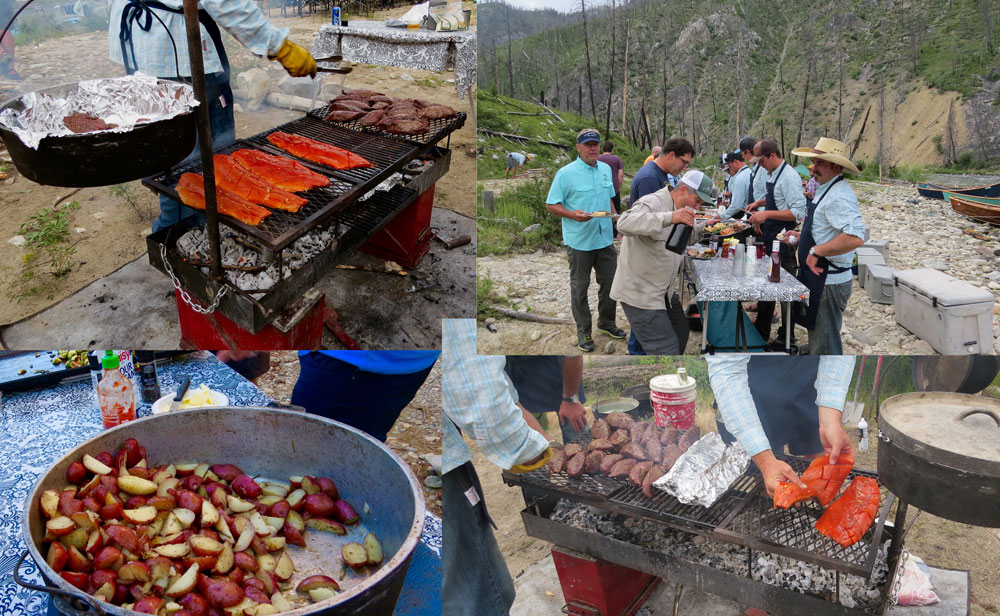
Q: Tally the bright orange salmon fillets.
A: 6